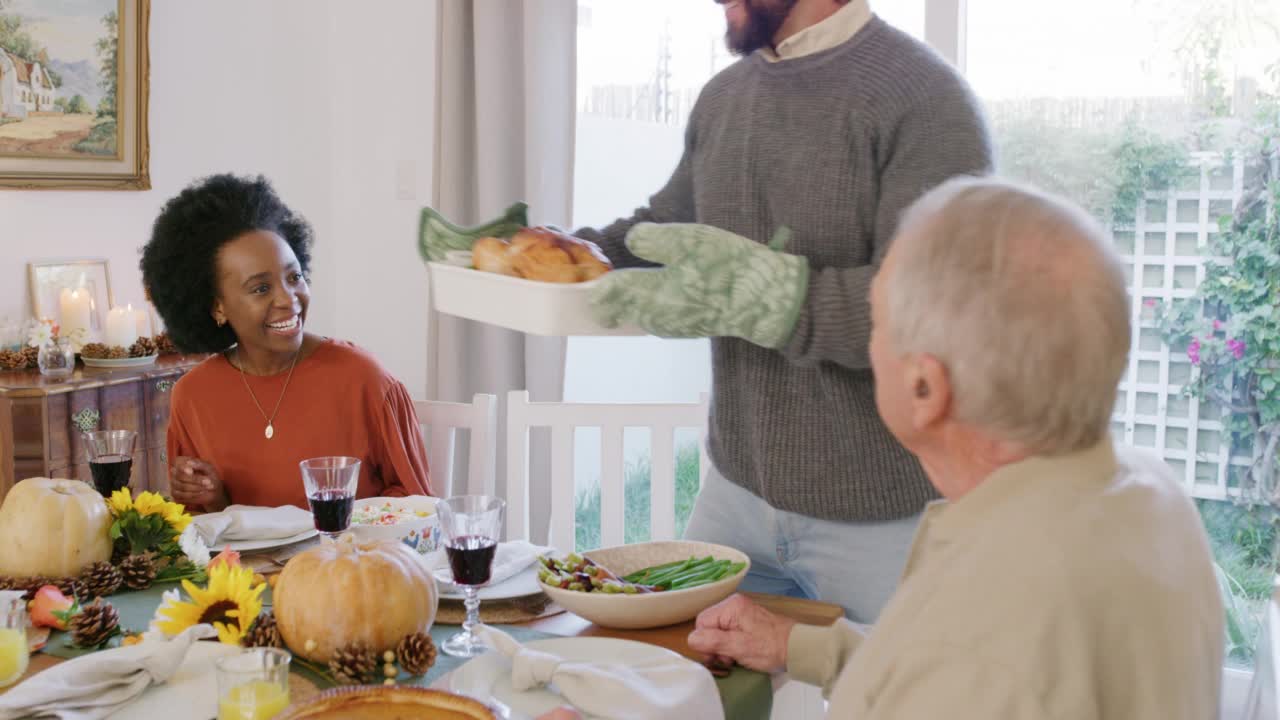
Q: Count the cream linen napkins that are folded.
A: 4